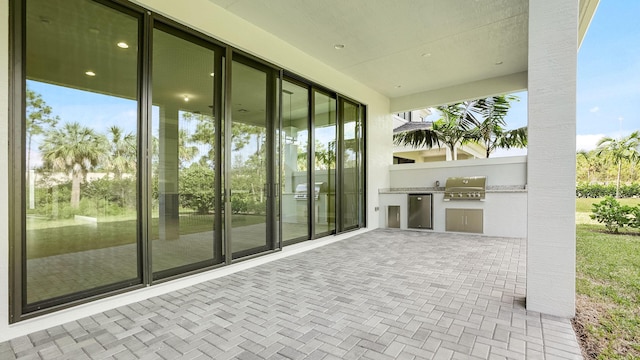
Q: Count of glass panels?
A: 6